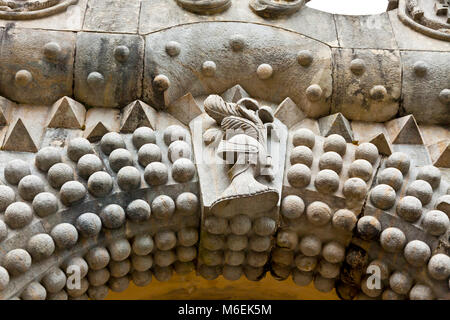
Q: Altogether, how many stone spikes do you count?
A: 12